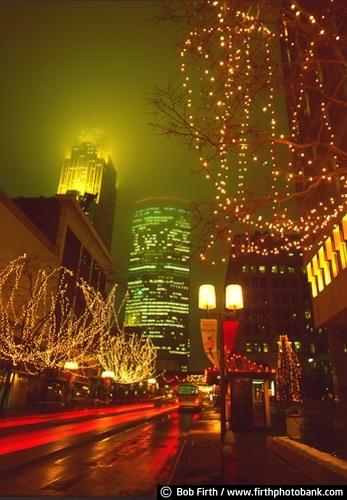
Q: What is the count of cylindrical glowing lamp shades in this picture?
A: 2